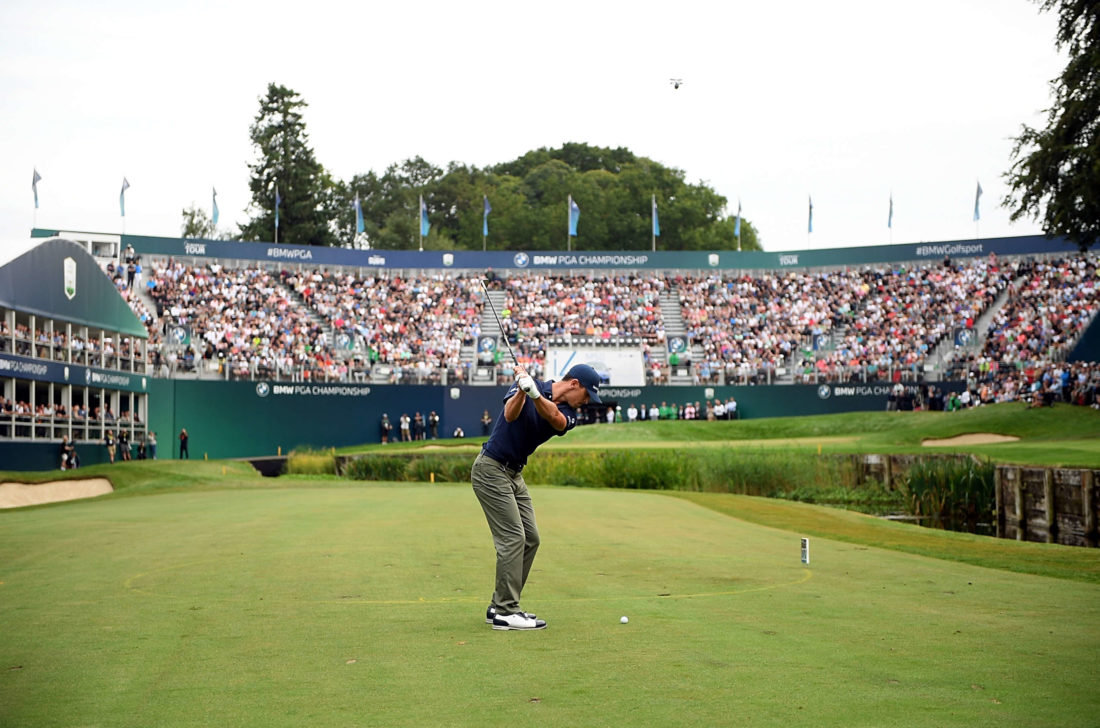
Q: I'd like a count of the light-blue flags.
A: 13